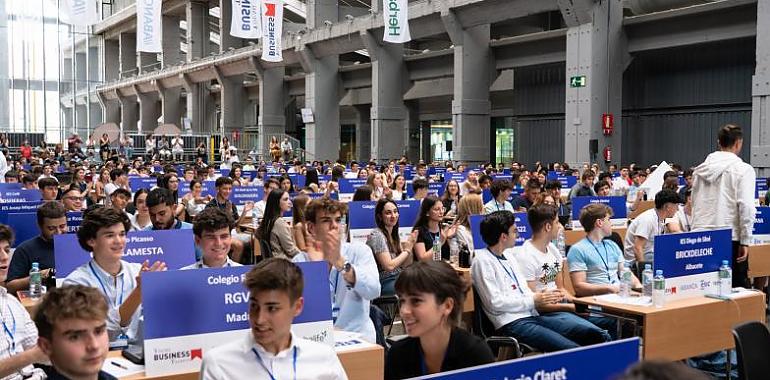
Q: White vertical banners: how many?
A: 5